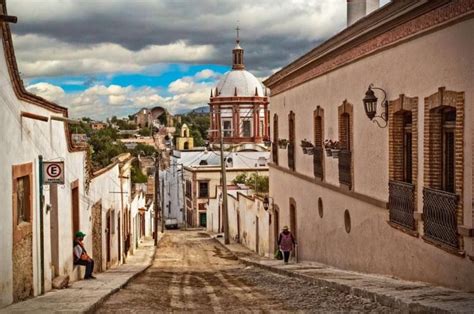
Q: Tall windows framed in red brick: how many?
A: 6